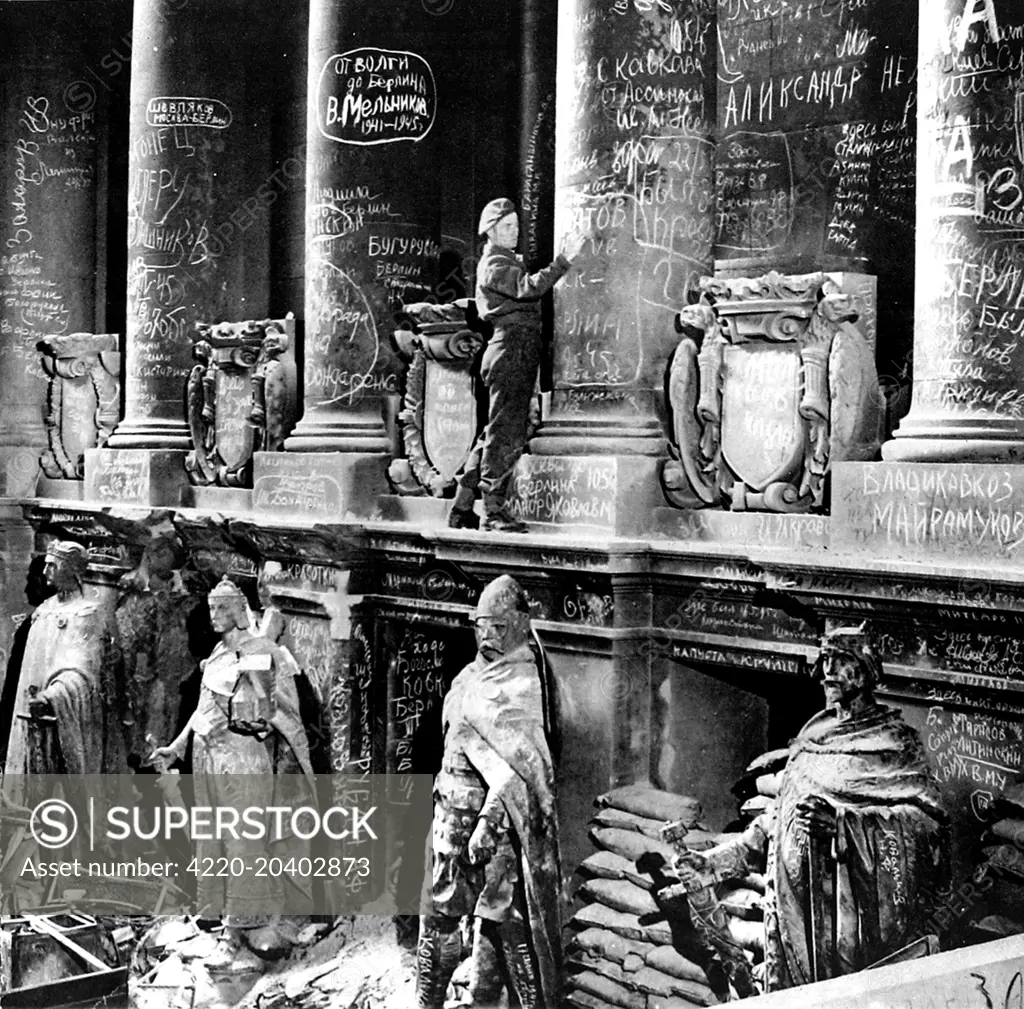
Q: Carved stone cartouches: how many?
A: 4